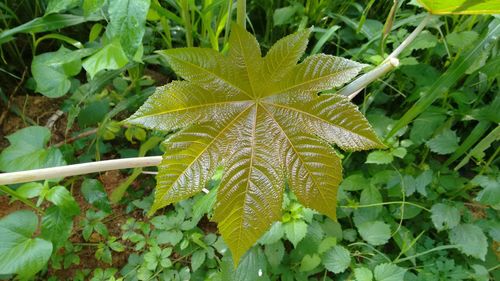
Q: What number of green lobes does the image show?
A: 9